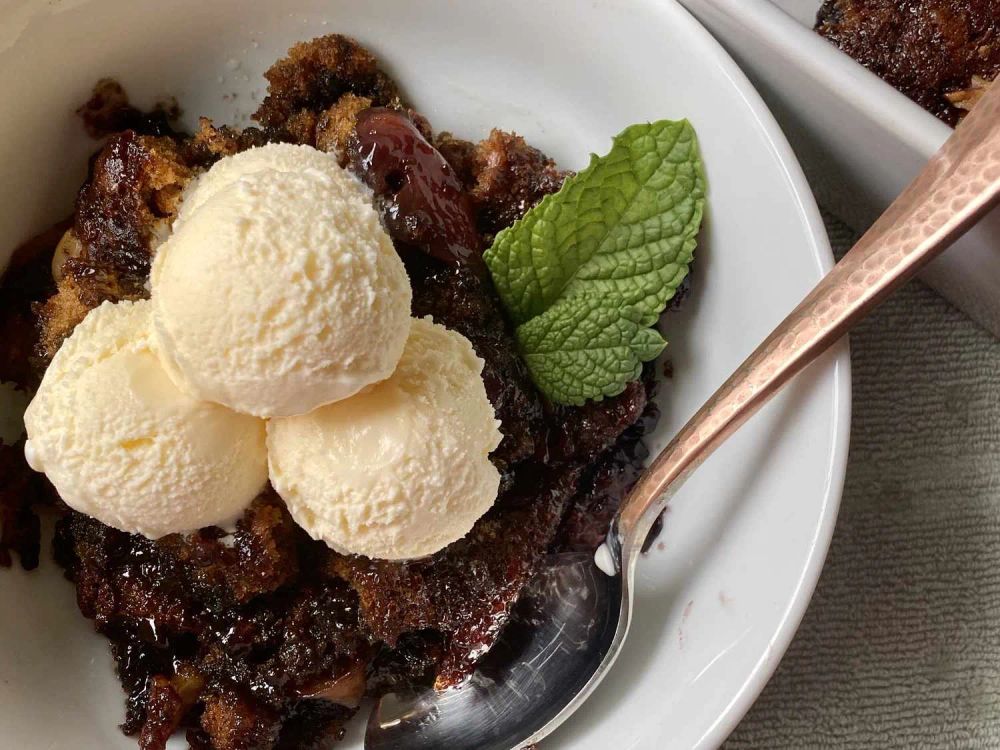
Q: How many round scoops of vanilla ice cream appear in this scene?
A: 3